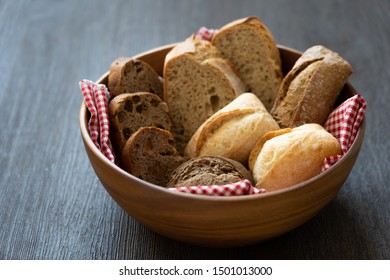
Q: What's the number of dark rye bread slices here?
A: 3